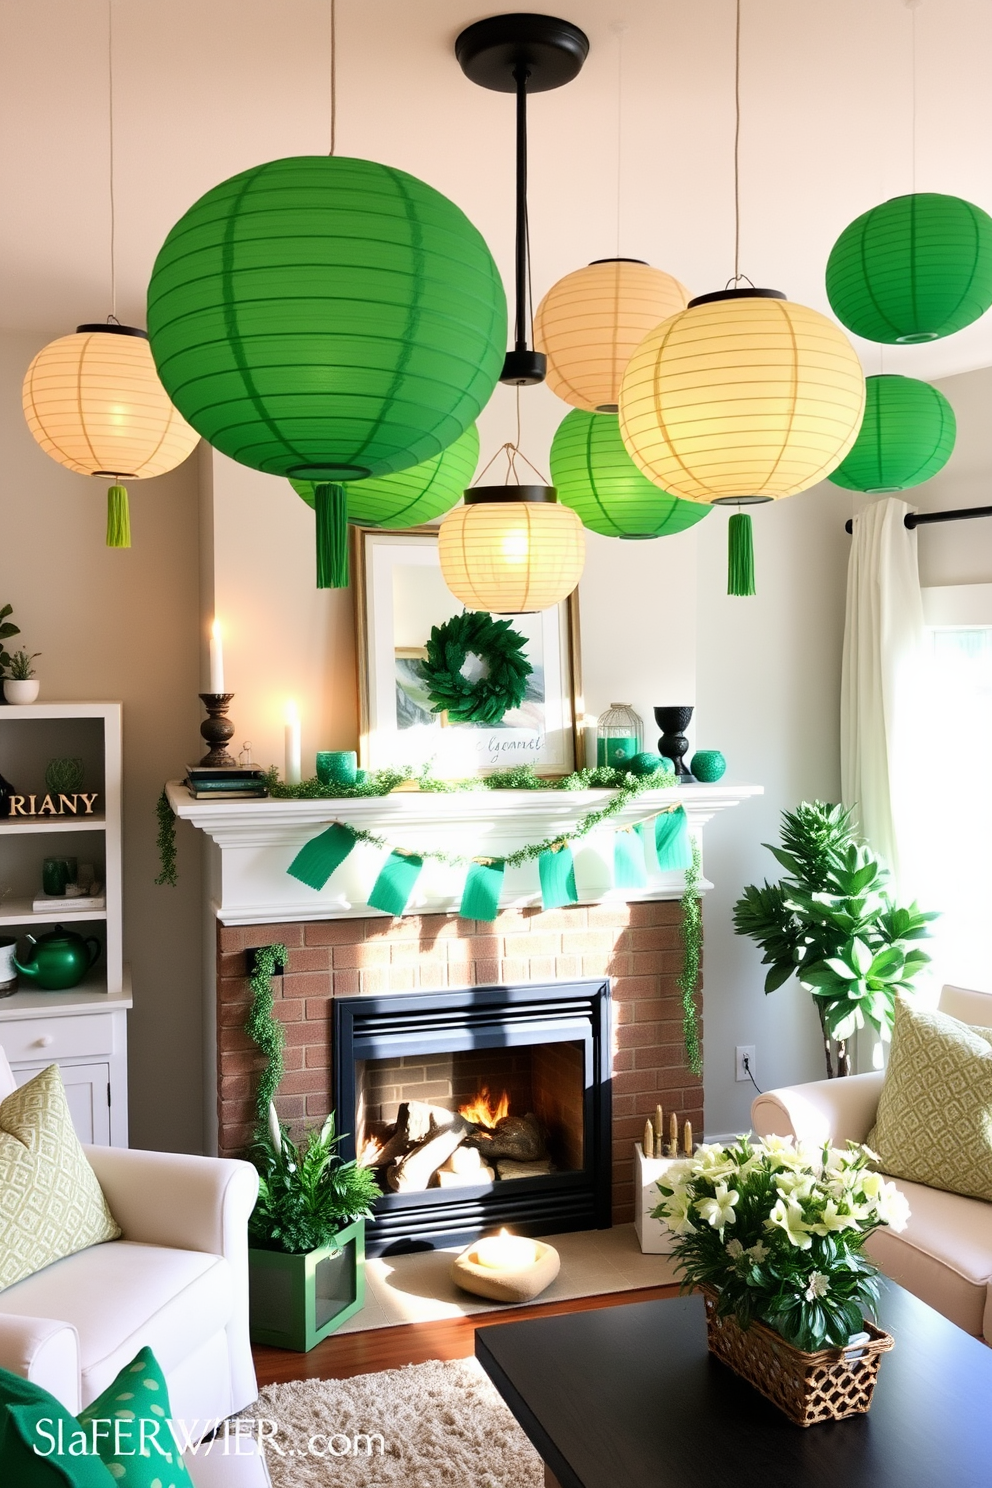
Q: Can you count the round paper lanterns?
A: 9